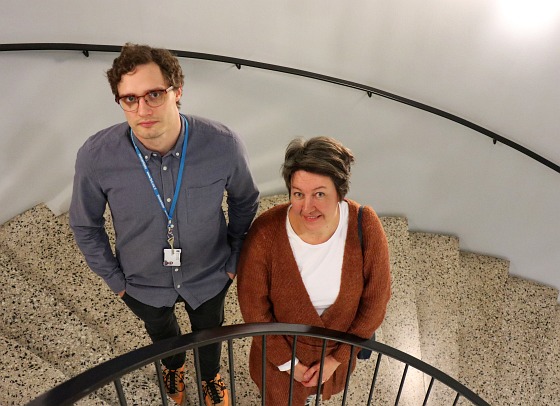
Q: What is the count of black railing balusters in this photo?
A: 12